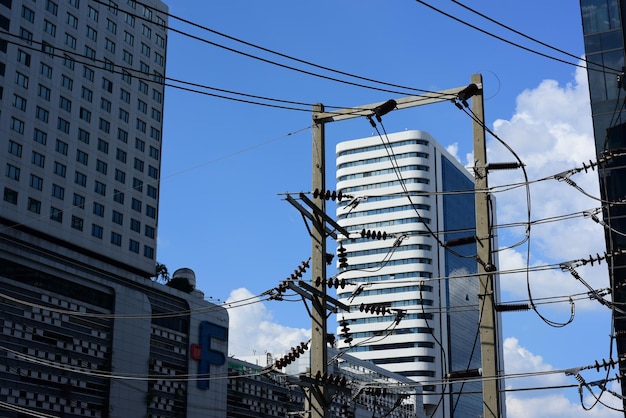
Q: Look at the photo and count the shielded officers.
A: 0